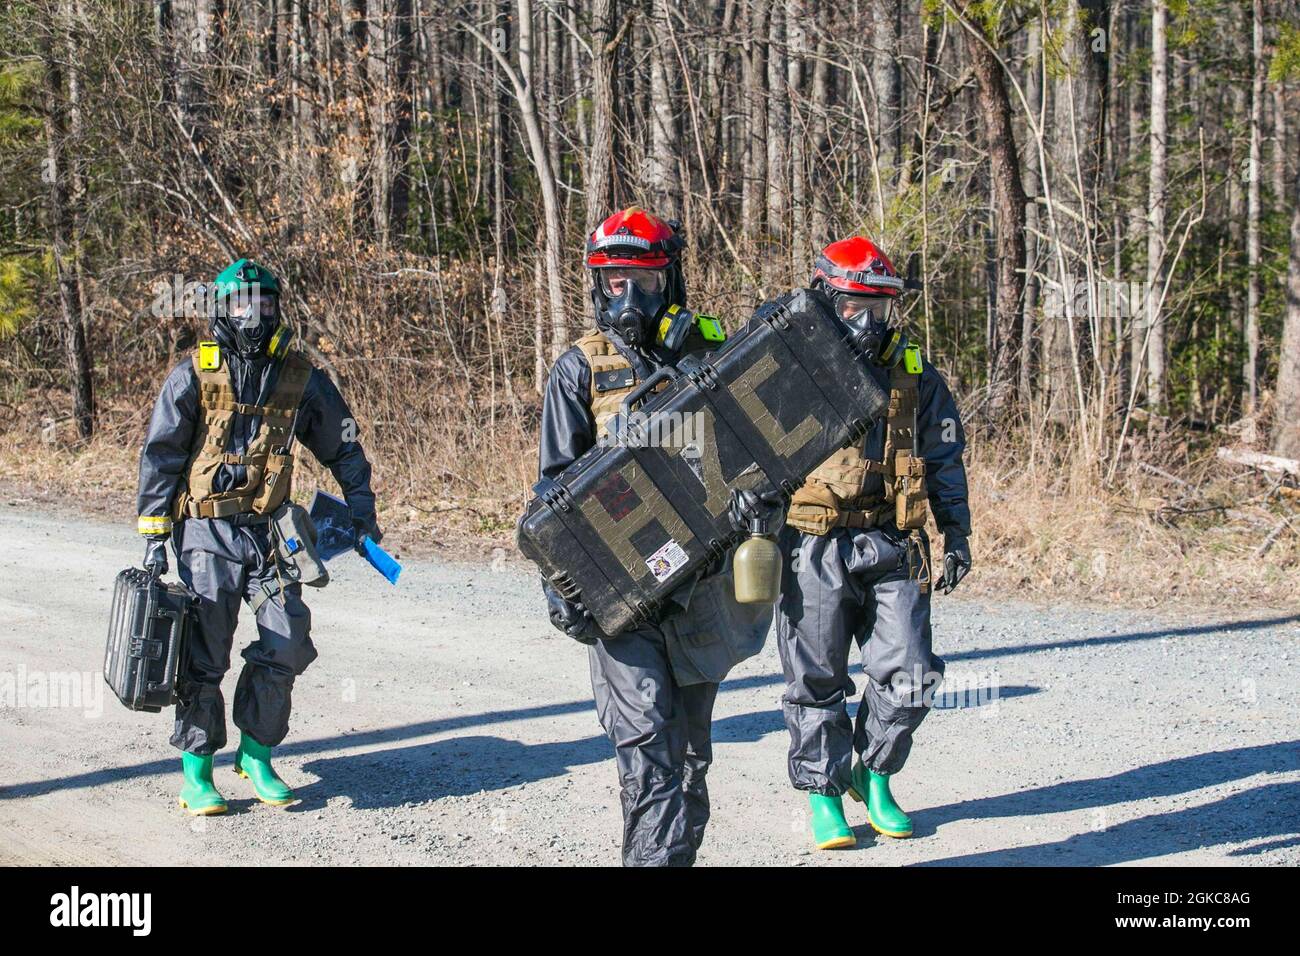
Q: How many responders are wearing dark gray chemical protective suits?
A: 3